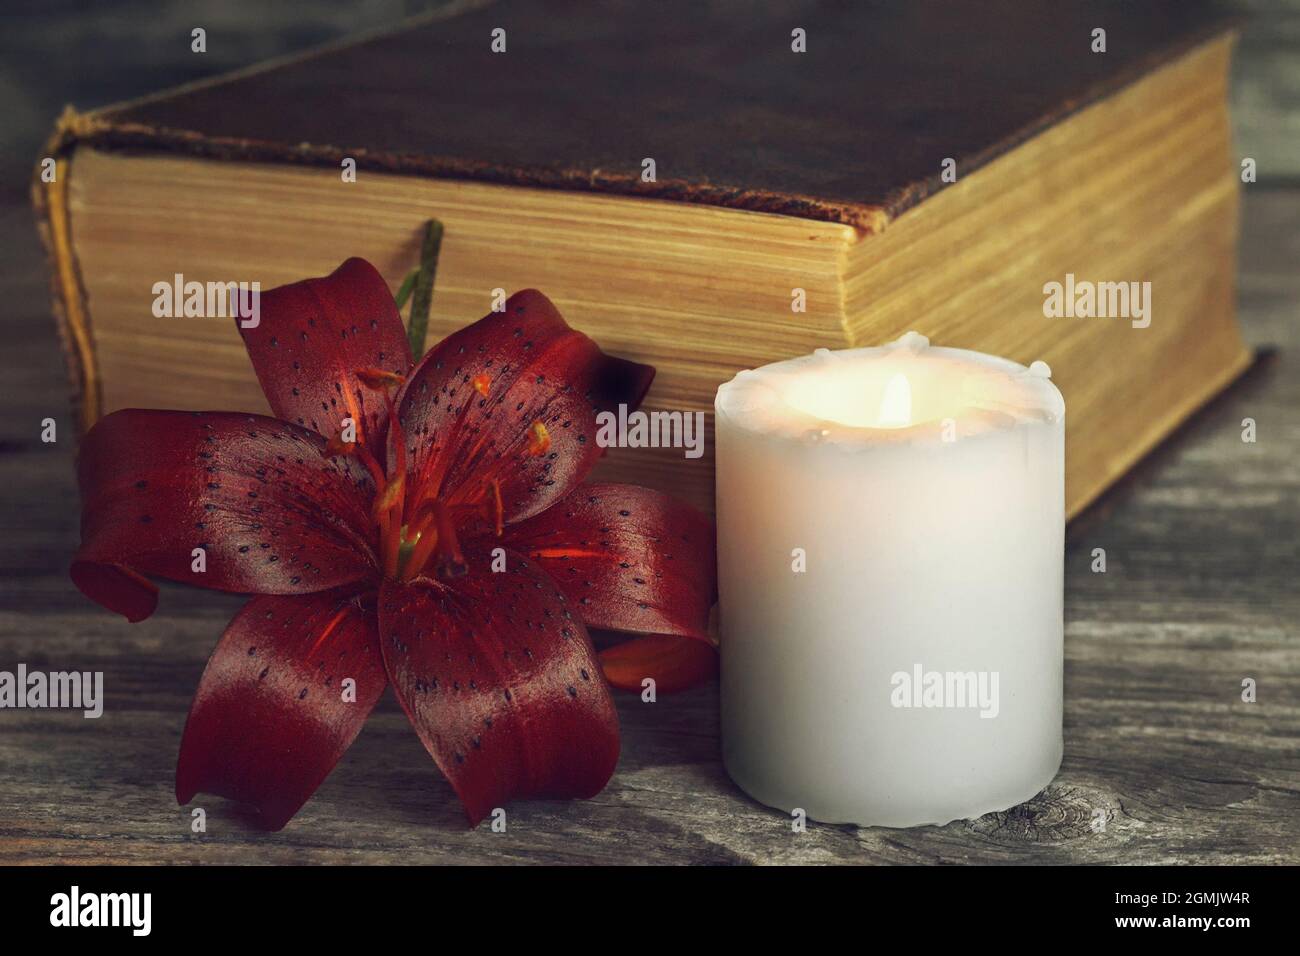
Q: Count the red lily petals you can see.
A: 6